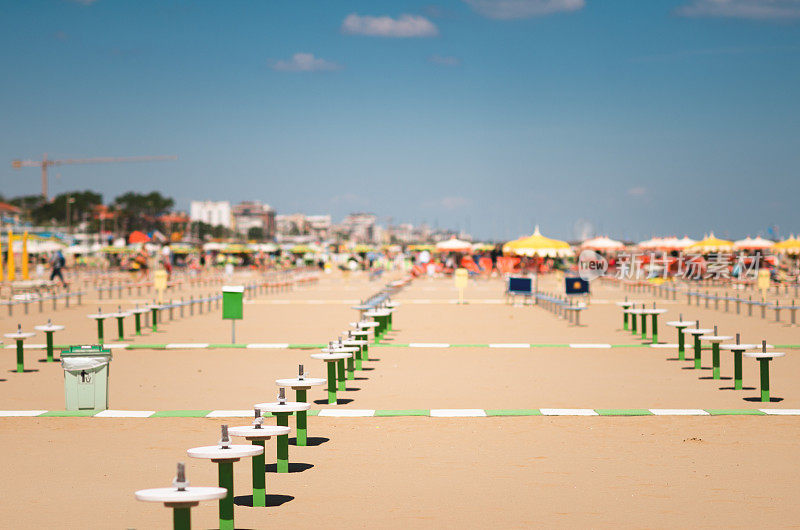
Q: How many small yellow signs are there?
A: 3